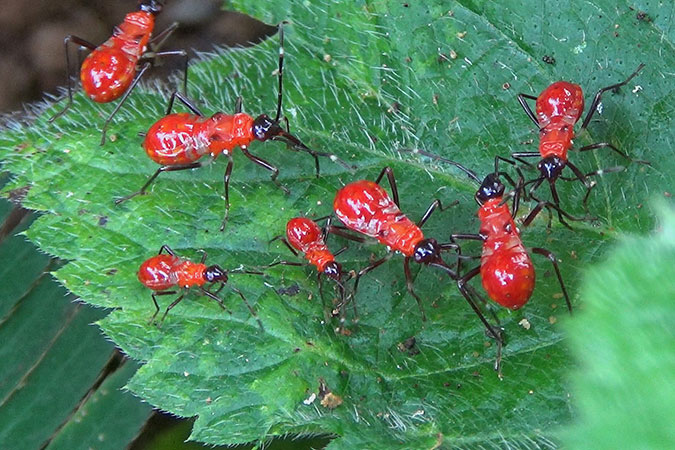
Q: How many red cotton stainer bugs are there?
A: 7